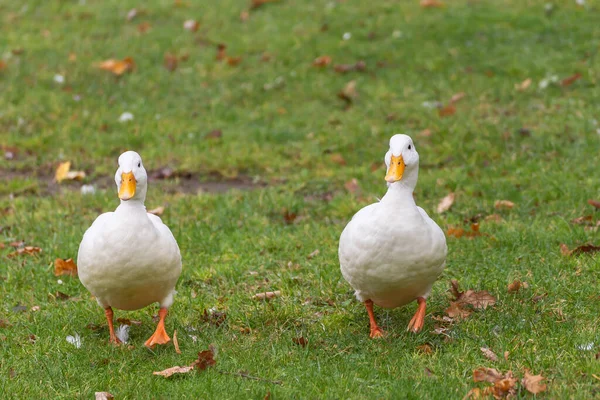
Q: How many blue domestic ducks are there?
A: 0